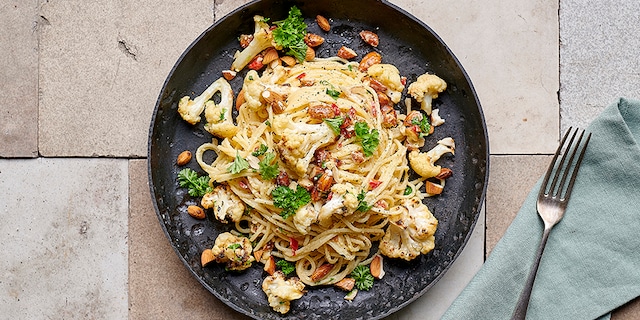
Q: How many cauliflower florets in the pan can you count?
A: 13